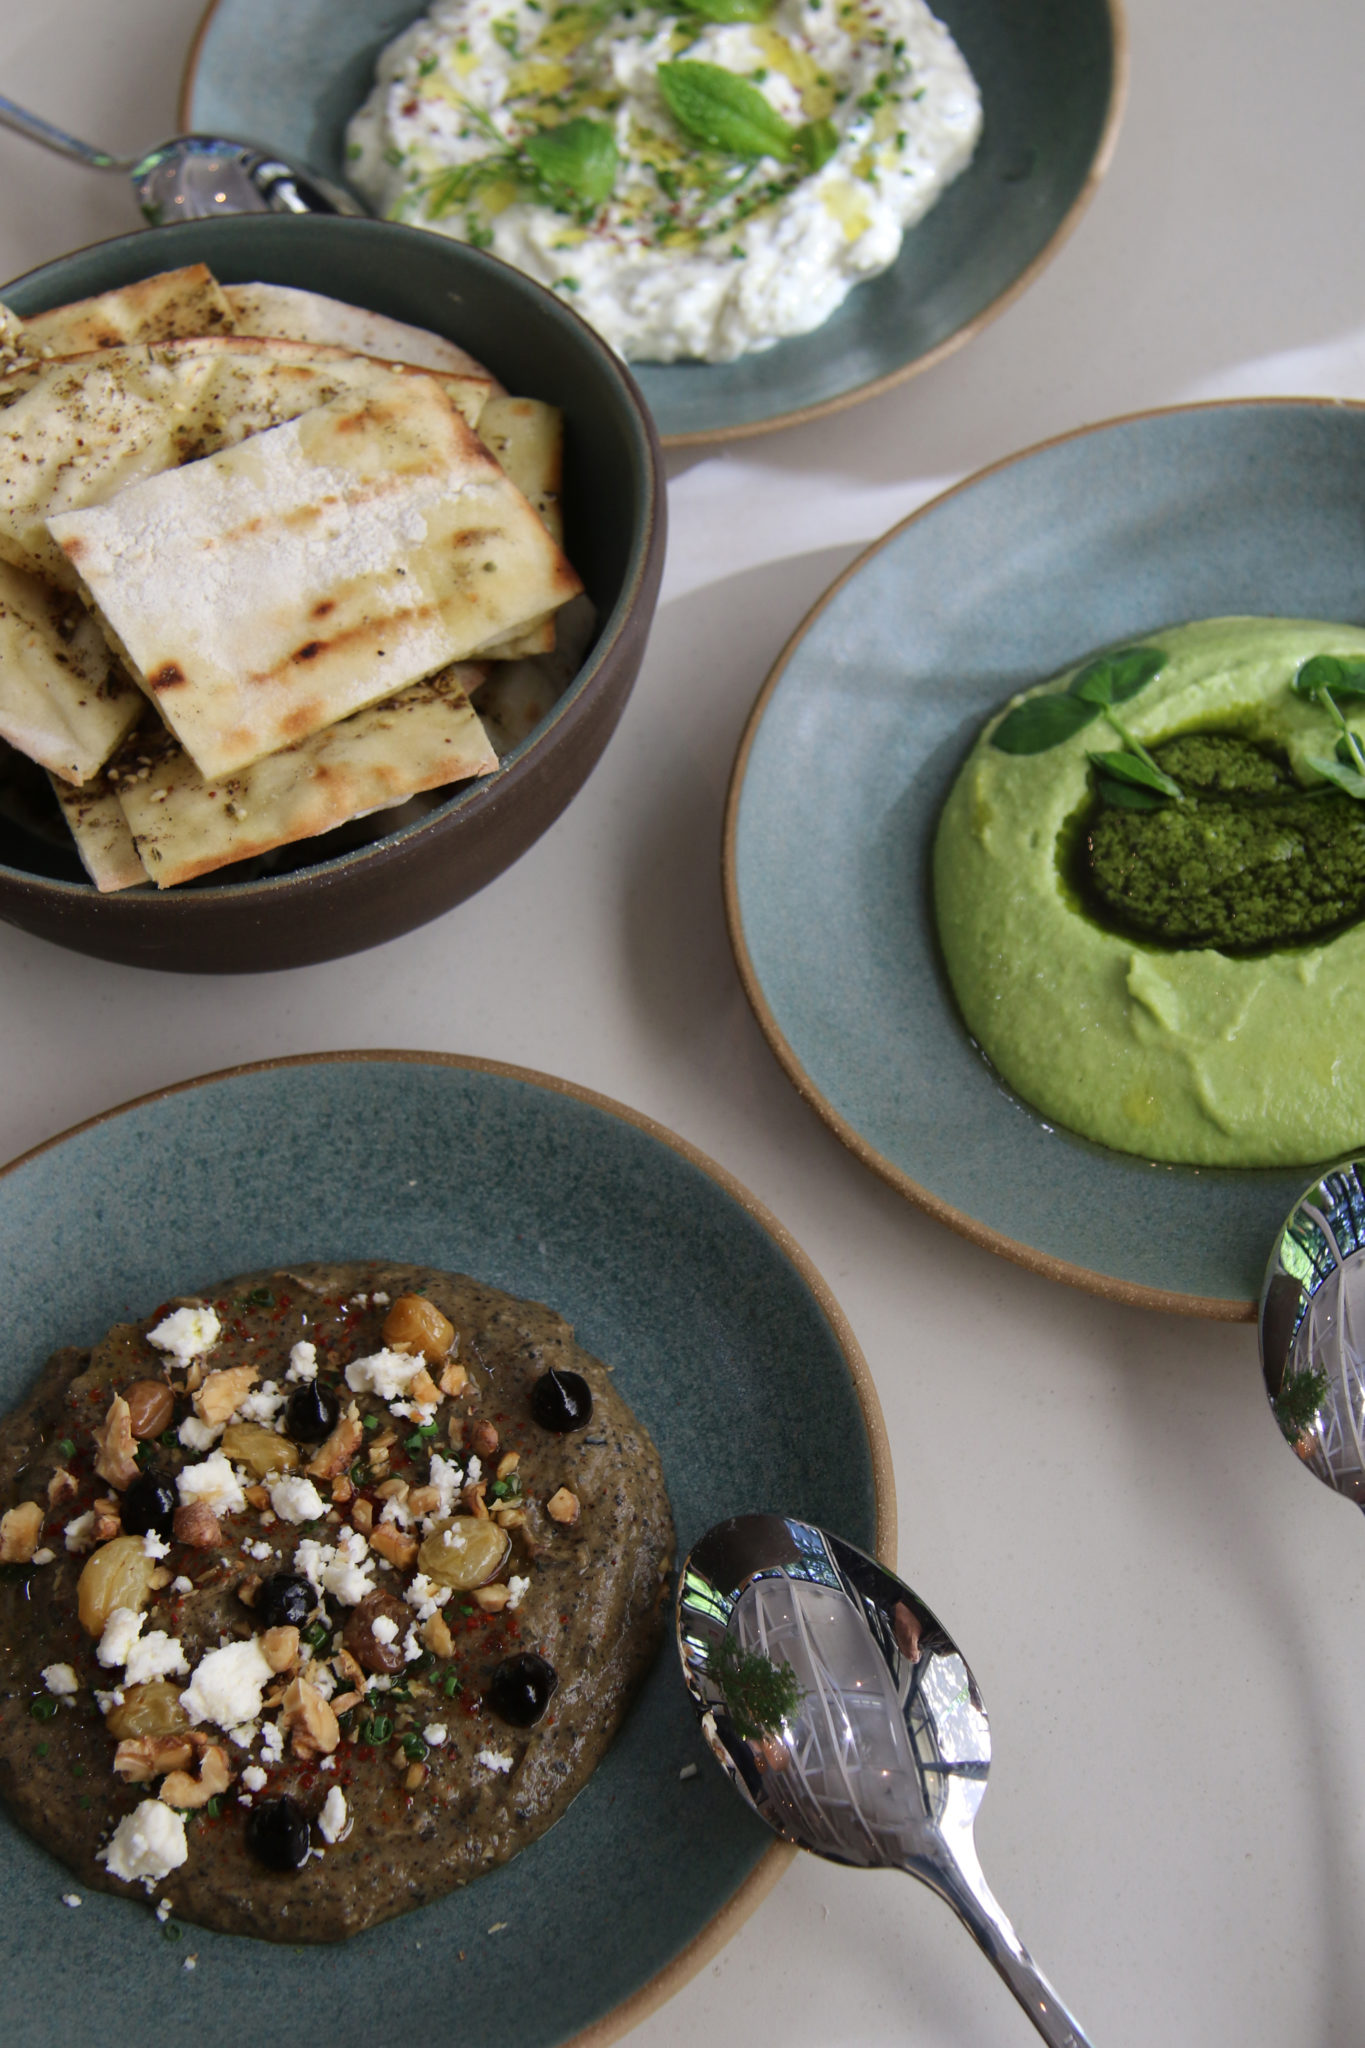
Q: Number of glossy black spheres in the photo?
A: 6